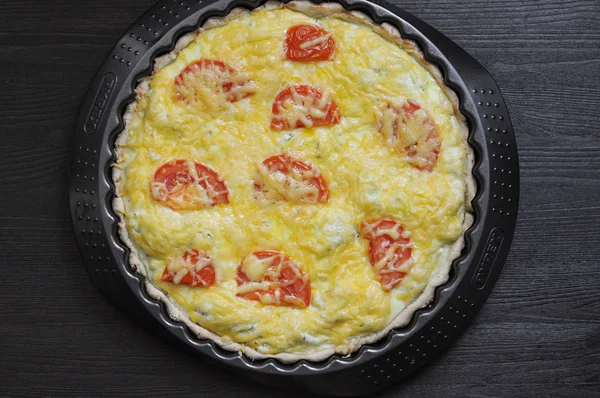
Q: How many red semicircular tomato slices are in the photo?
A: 9